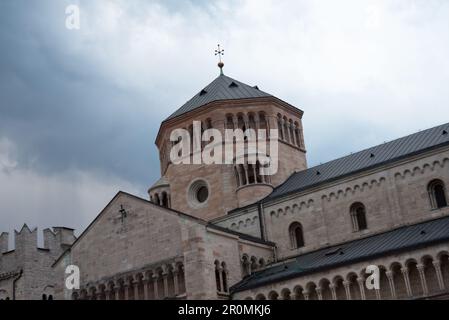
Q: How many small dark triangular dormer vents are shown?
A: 9